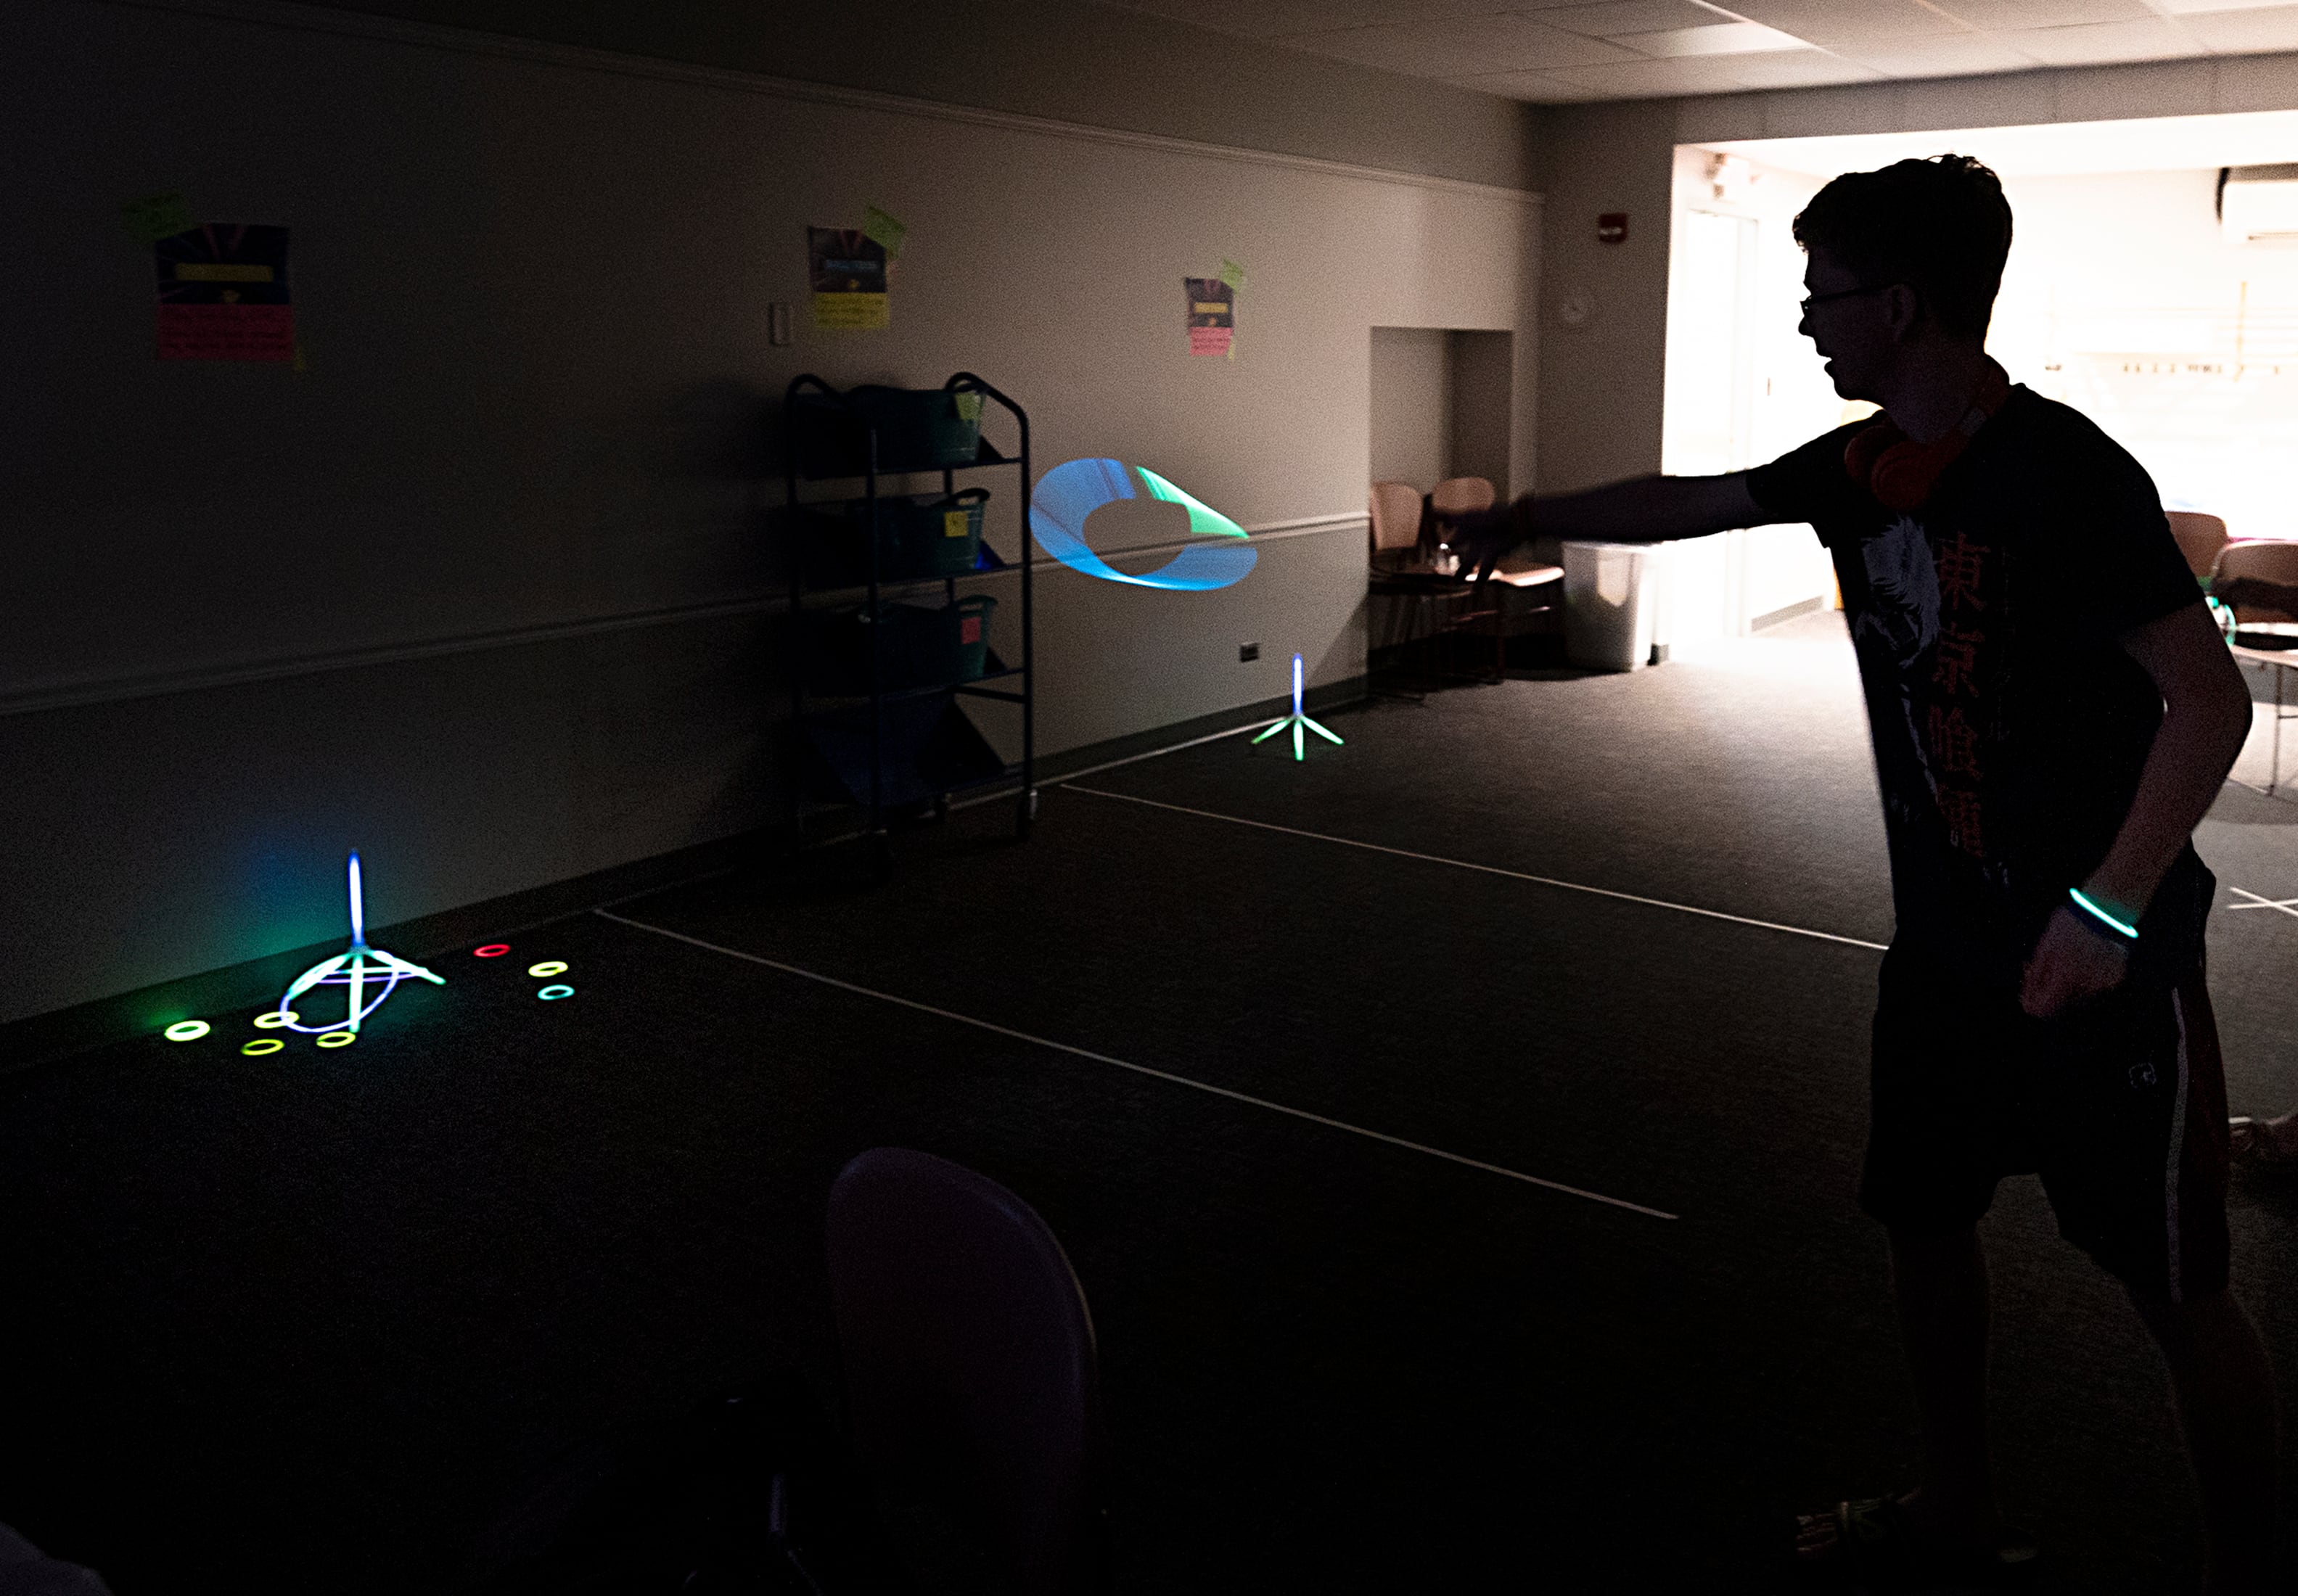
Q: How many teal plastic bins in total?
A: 3